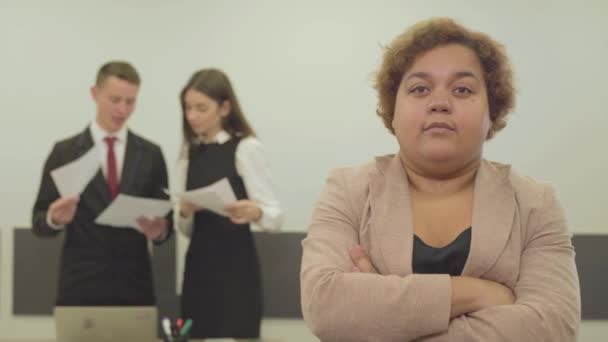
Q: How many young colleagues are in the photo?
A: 2